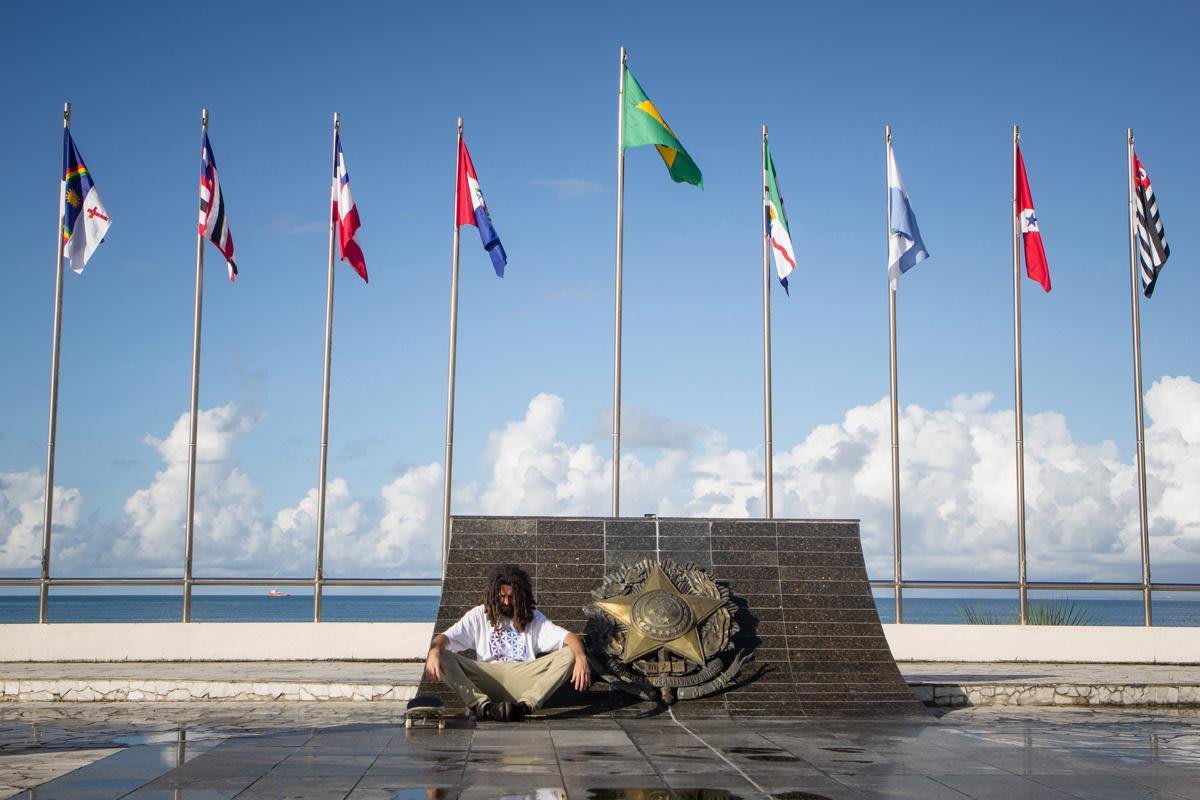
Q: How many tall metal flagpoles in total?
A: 9